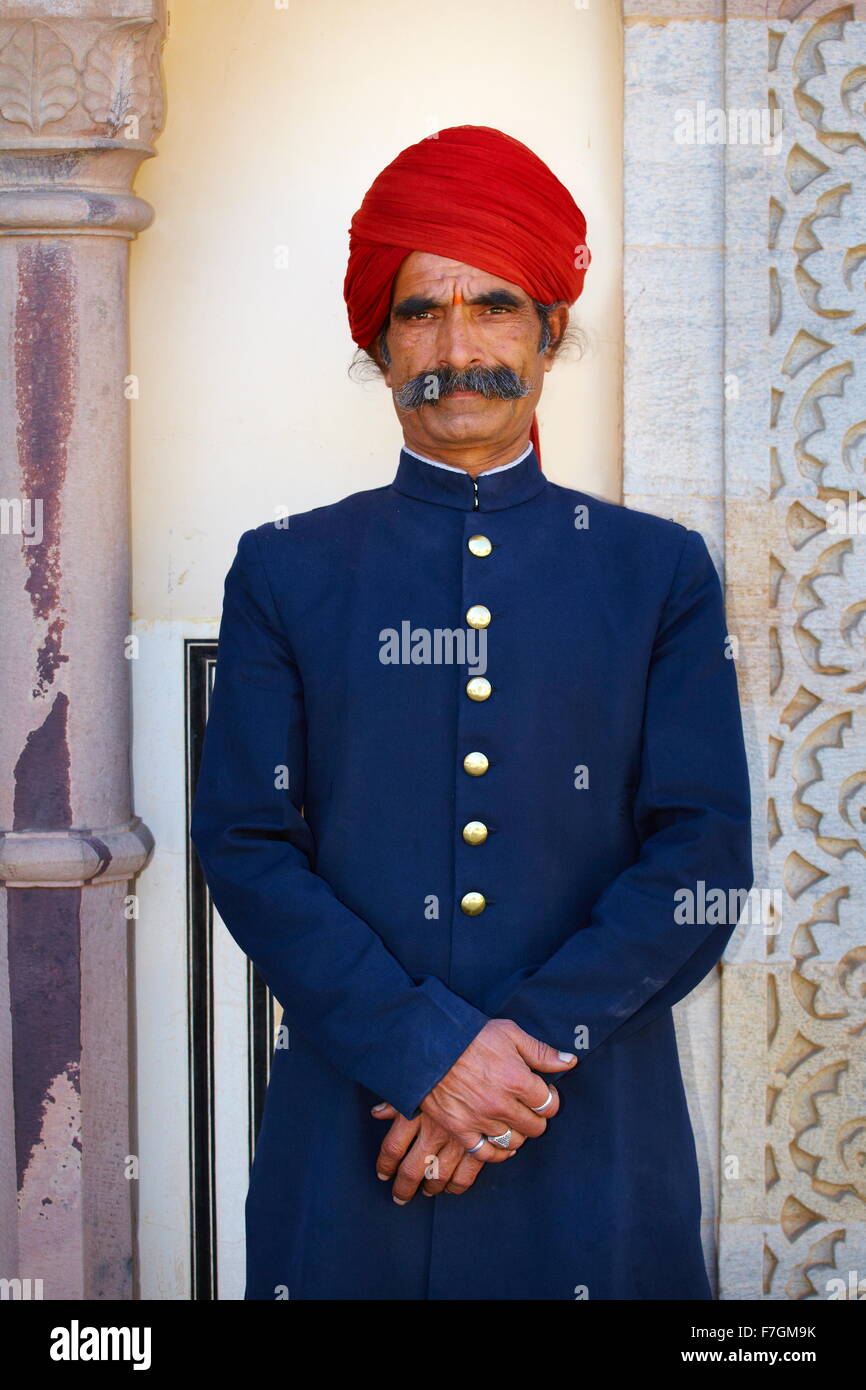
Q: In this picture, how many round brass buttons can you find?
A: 6